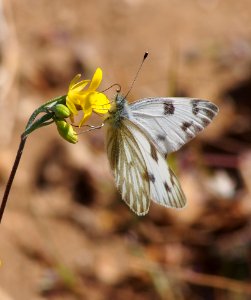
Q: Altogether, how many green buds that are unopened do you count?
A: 2